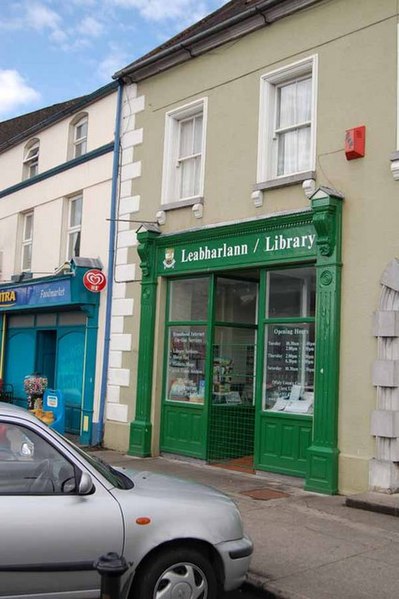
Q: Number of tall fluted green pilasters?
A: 2